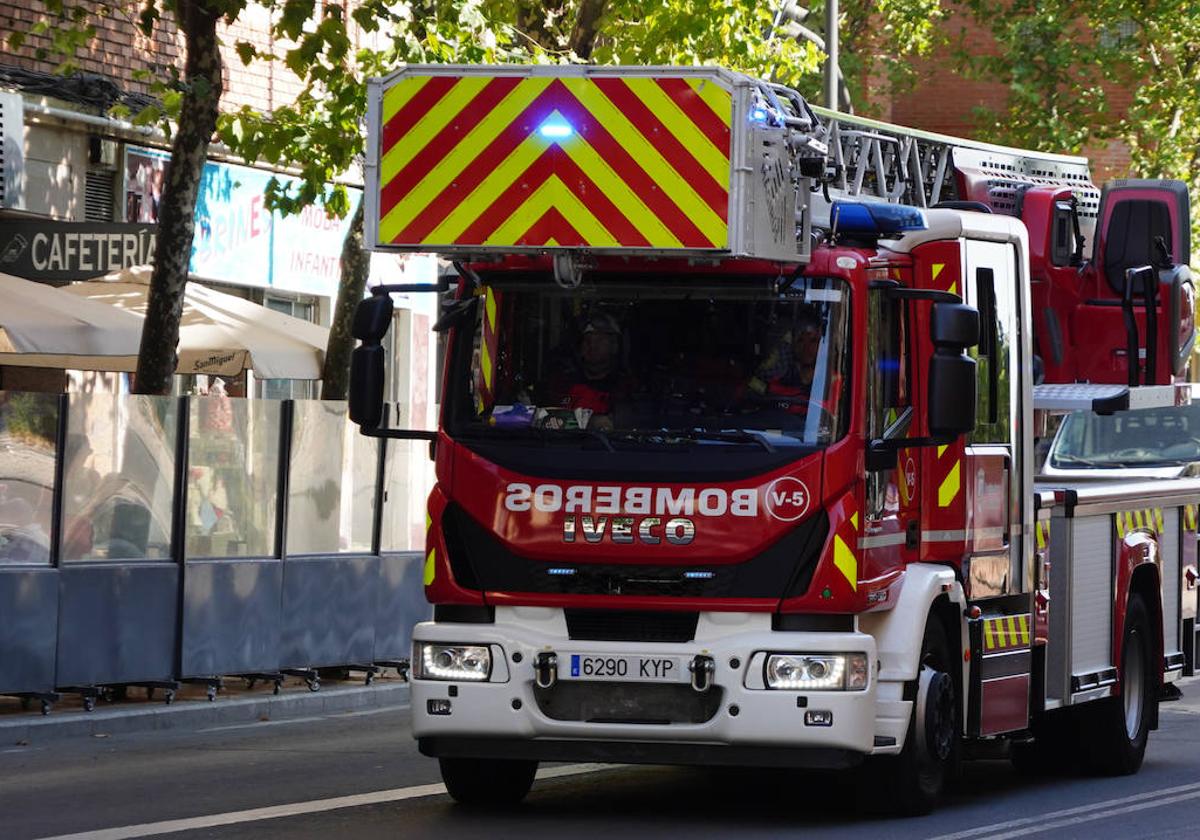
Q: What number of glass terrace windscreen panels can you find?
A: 5